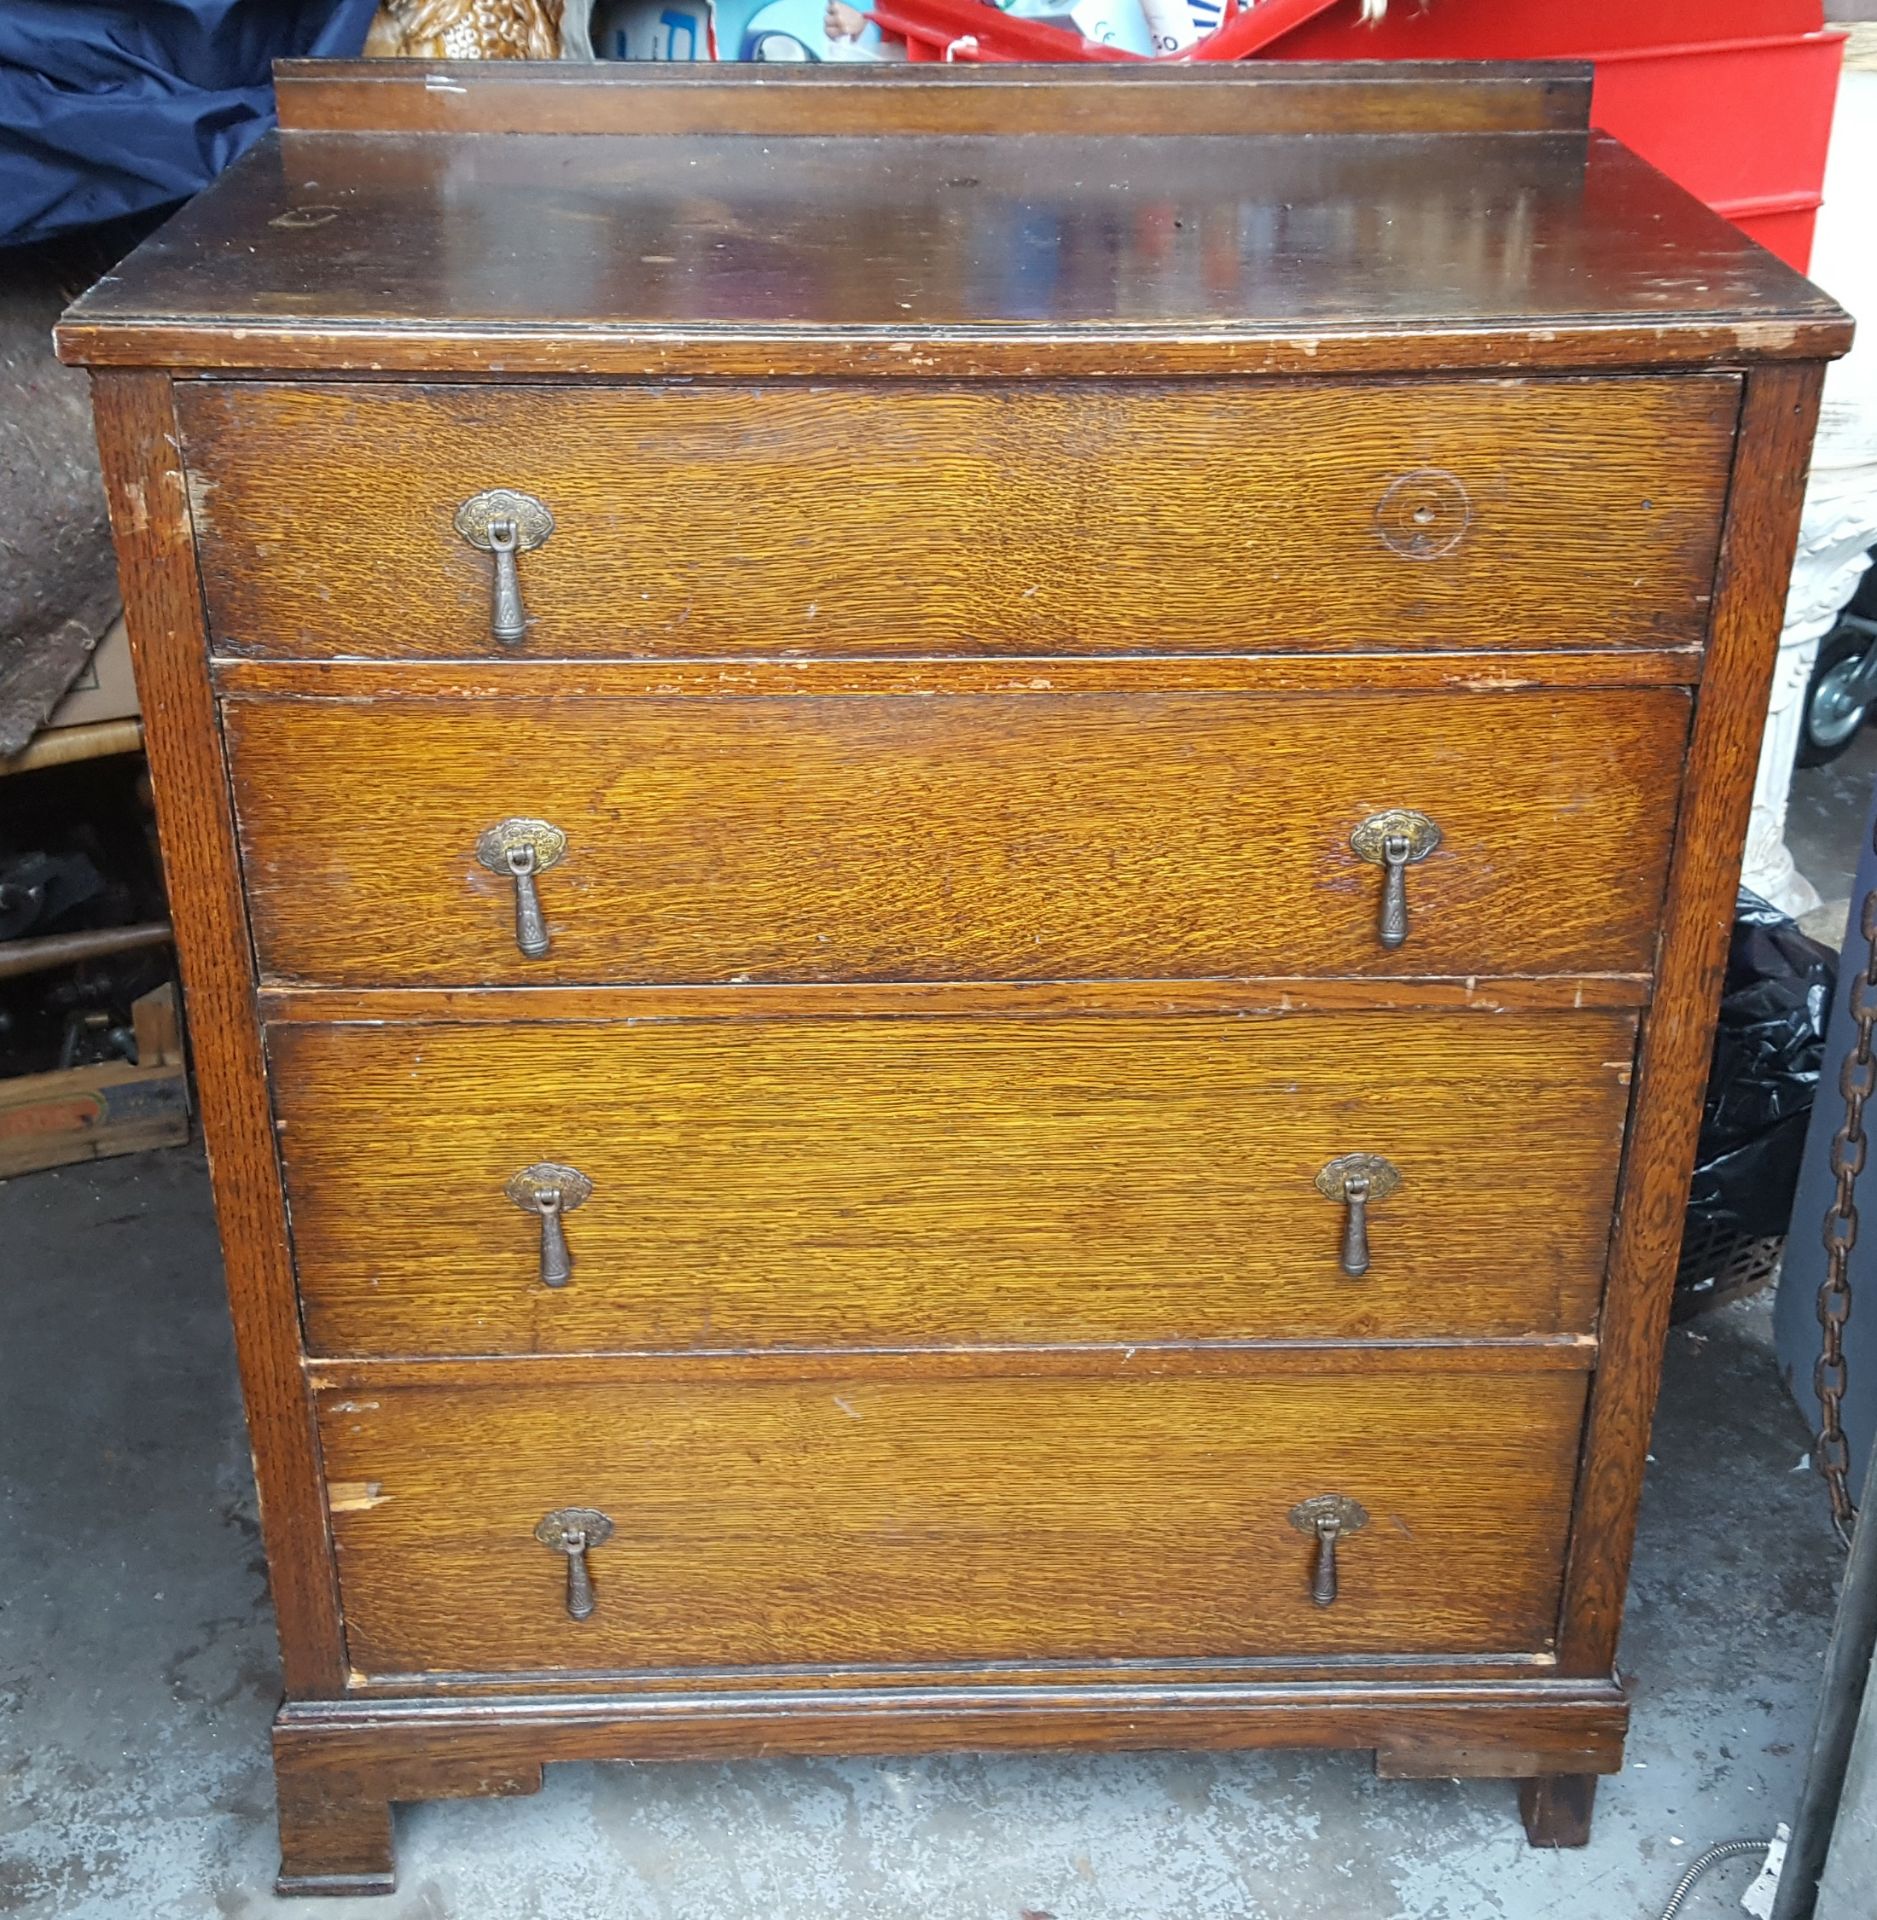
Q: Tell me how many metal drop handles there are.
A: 7